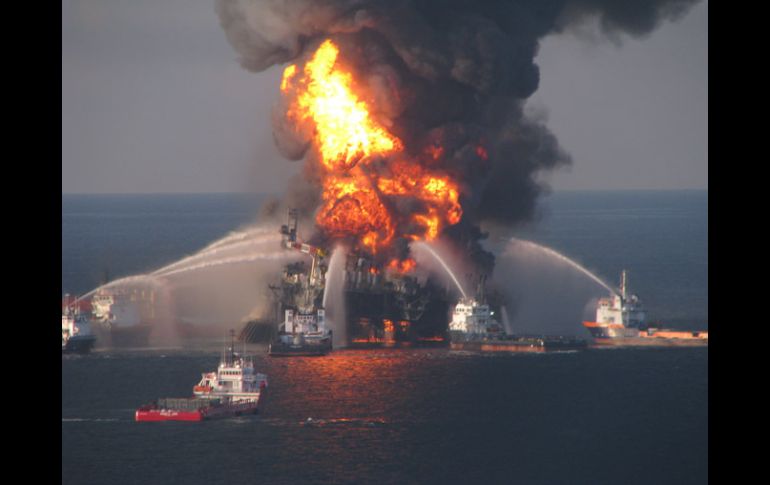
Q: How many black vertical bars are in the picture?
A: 2